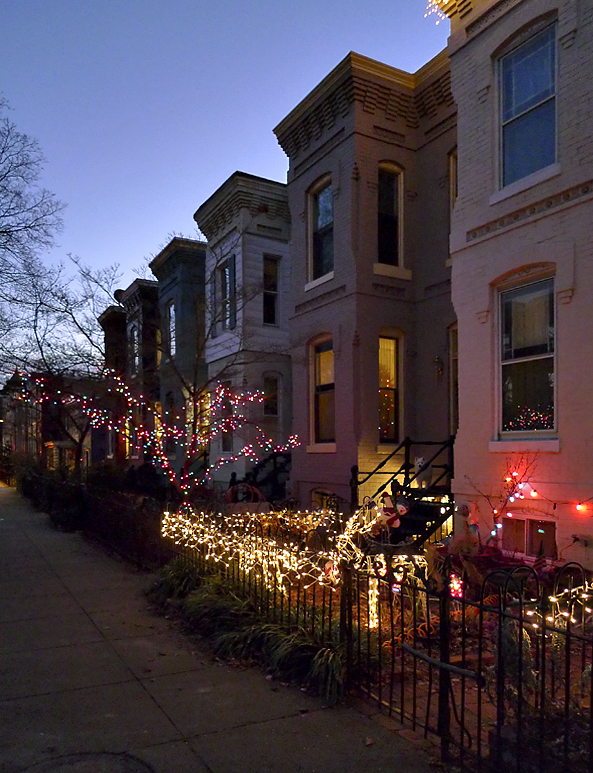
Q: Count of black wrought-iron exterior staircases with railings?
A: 2